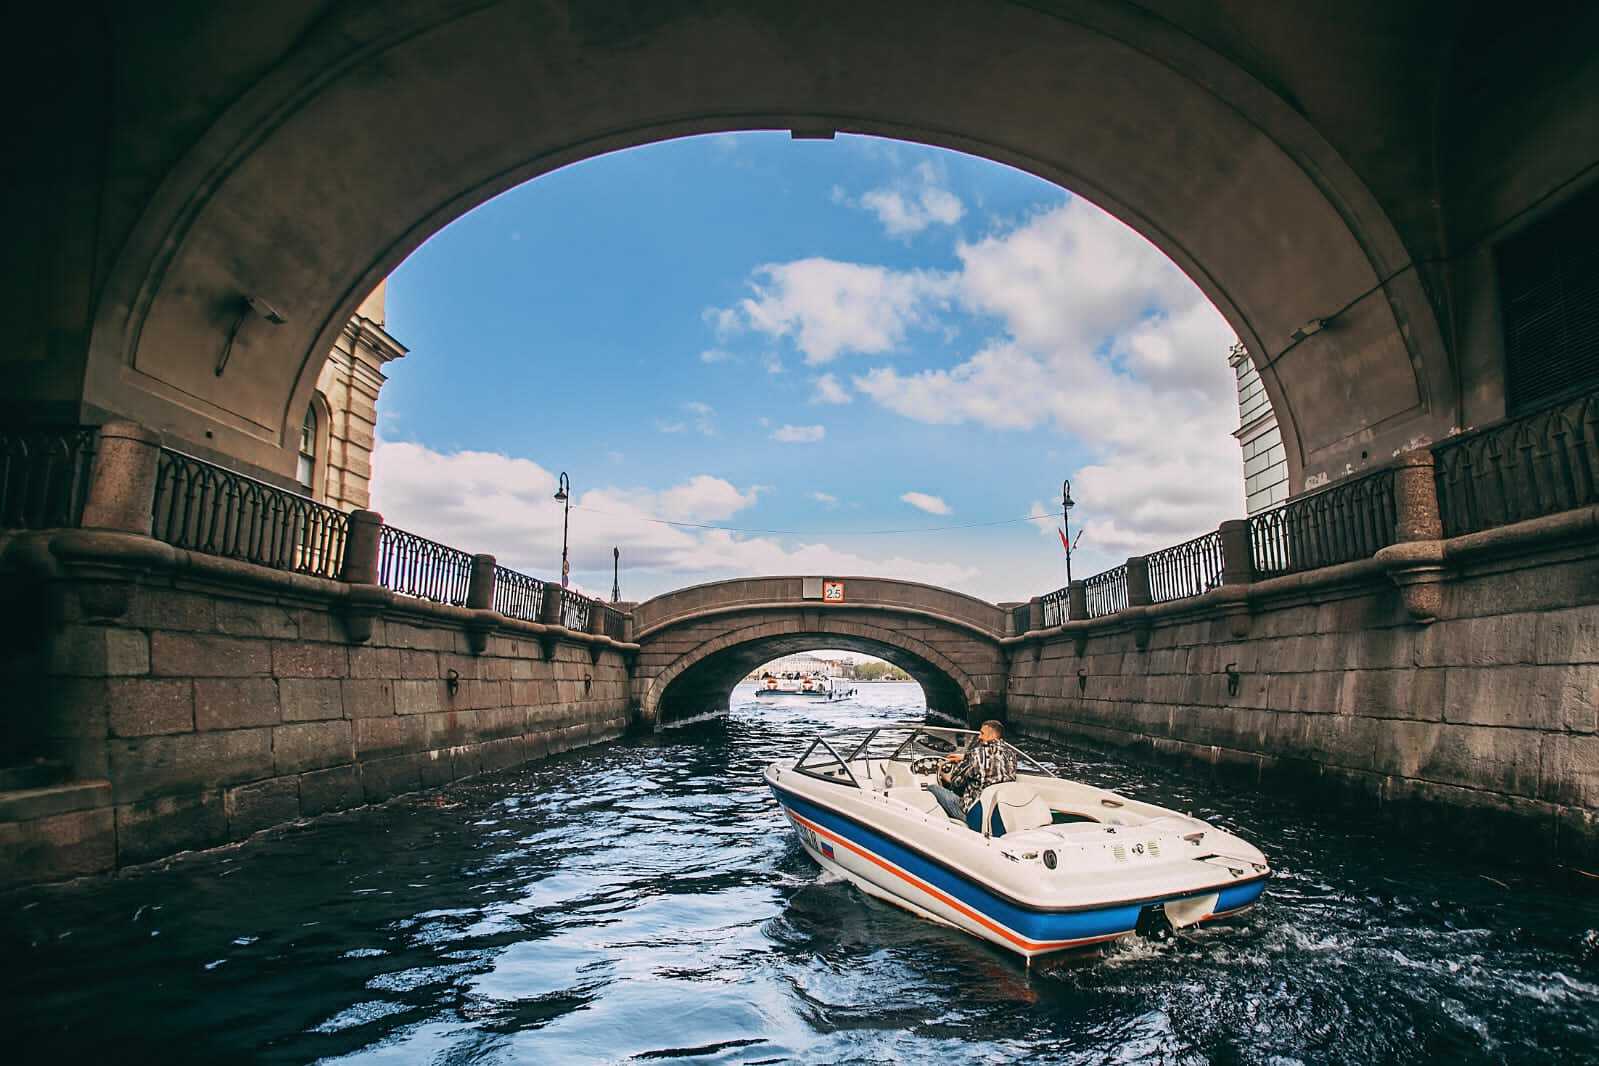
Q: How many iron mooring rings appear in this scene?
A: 4